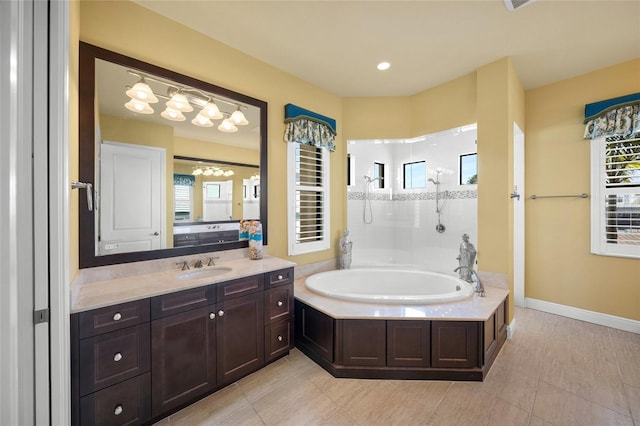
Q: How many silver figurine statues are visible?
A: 2